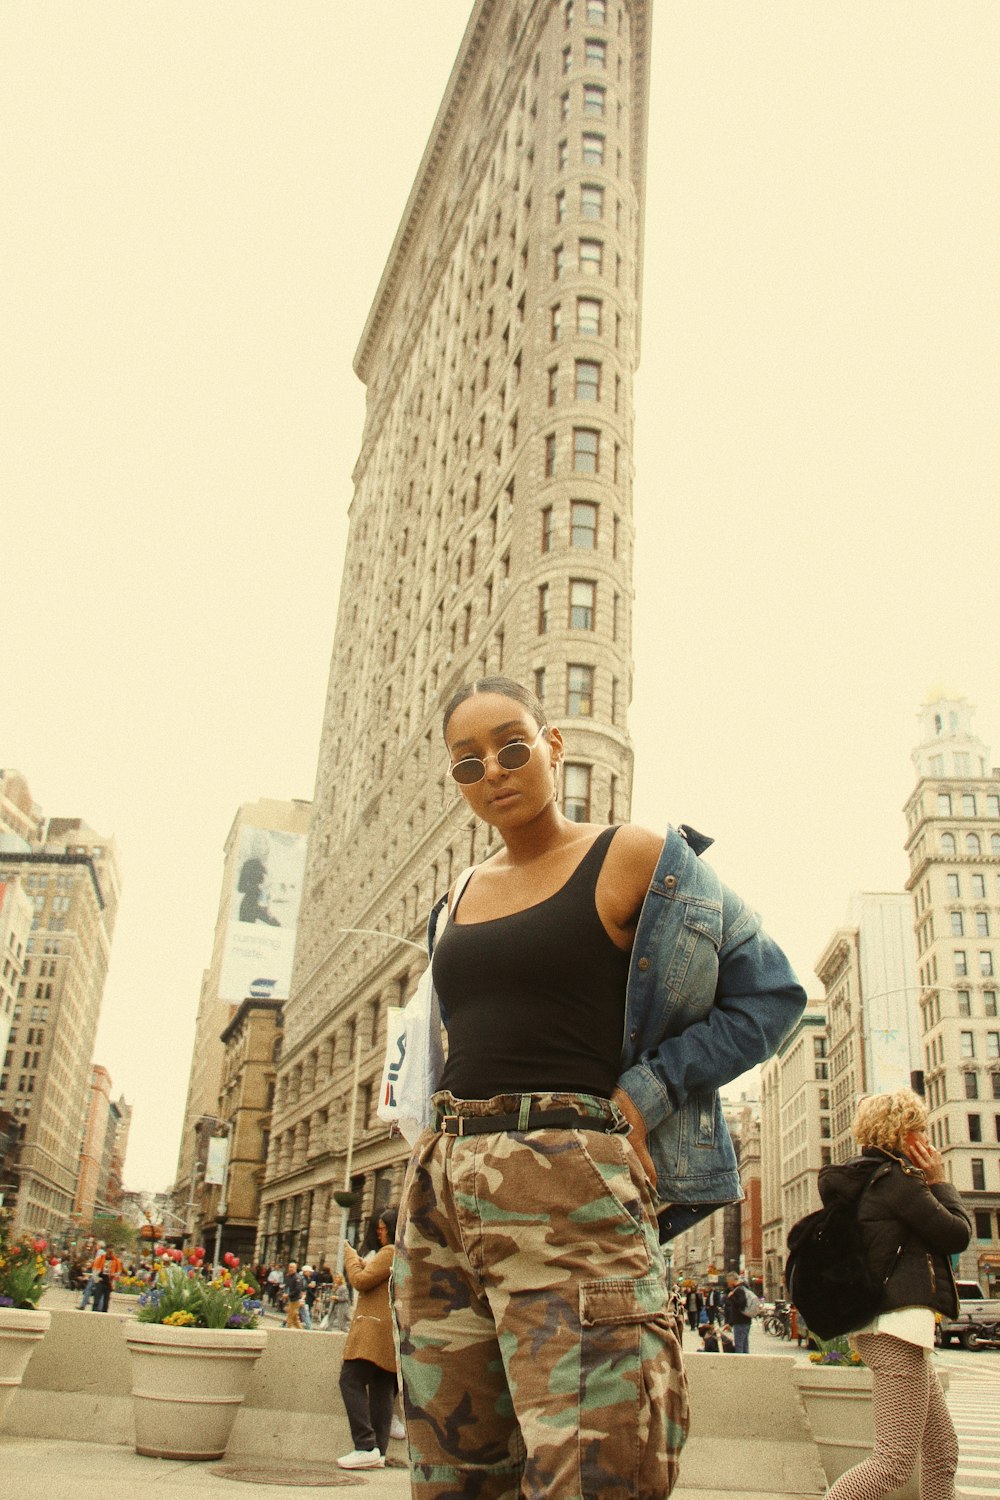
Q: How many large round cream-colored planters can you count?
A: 3